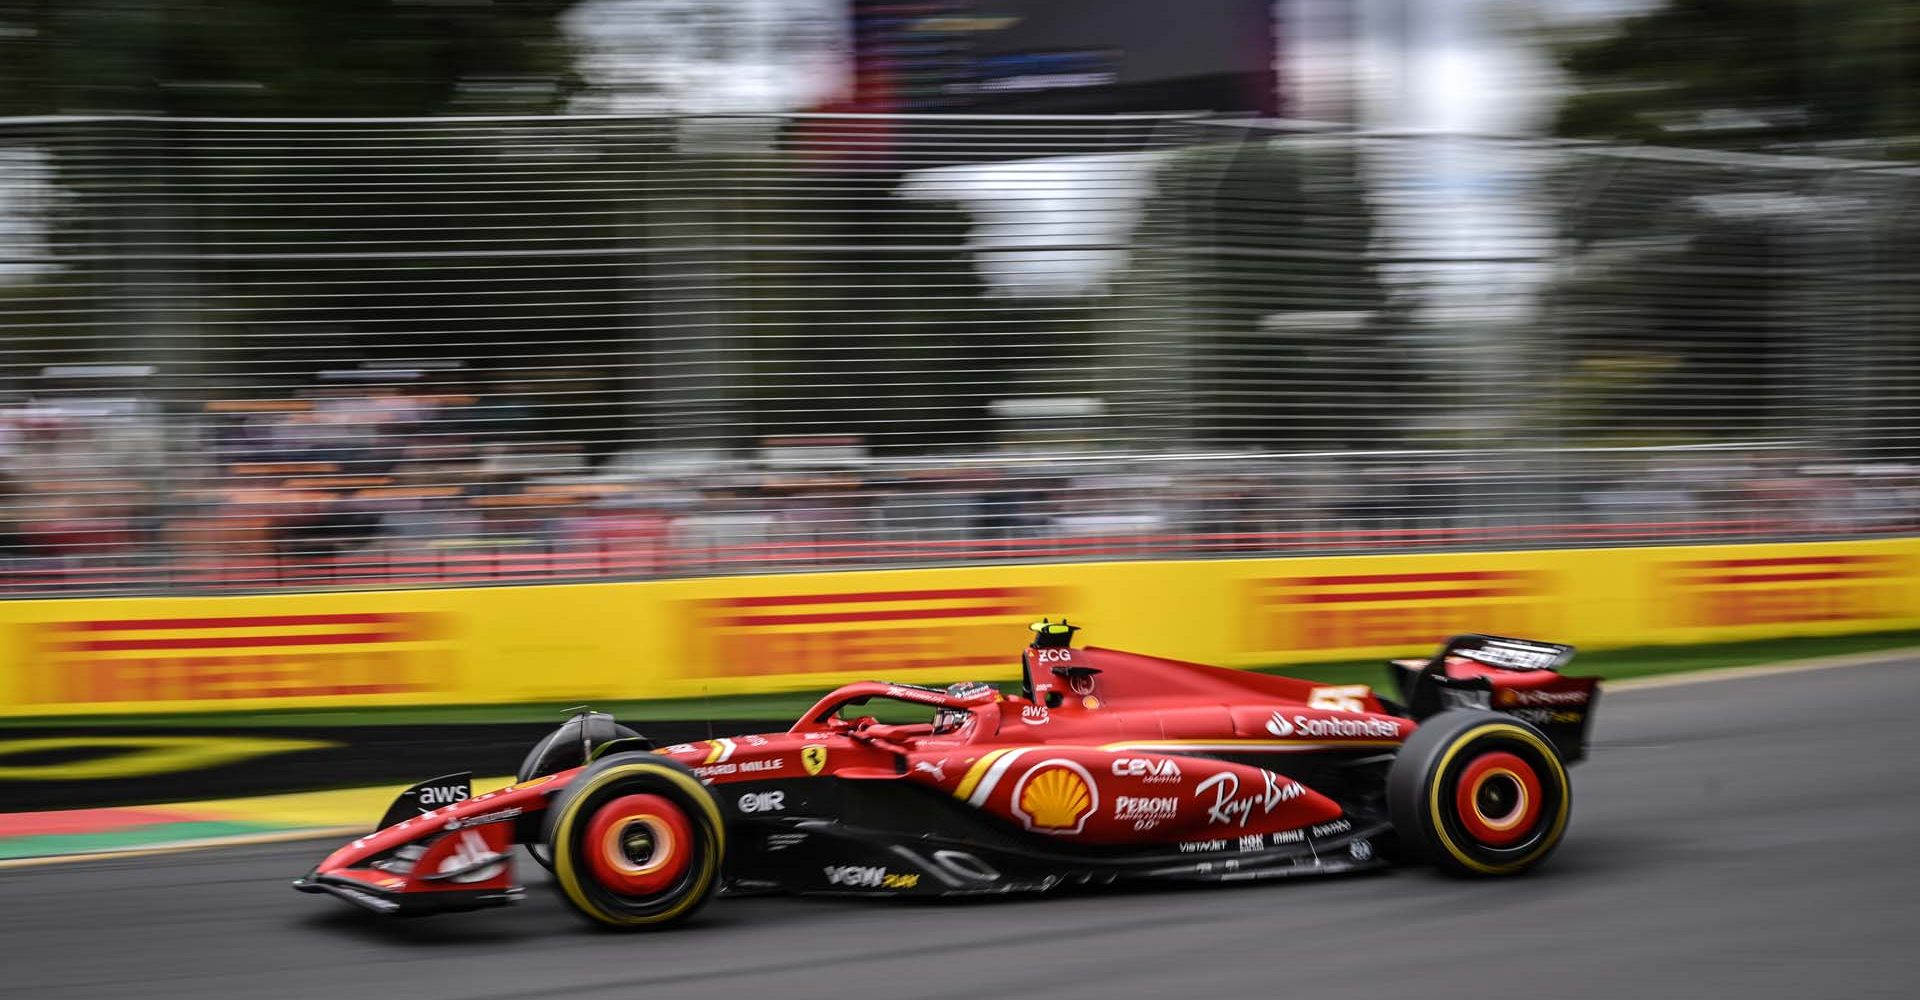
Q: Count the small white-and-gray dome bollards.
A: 0